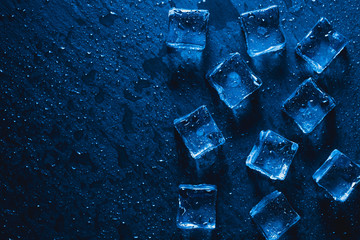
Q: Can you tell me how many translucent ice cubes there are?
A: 10